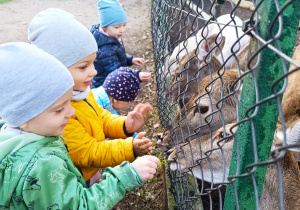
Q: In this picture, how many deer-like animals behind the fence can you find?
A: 4